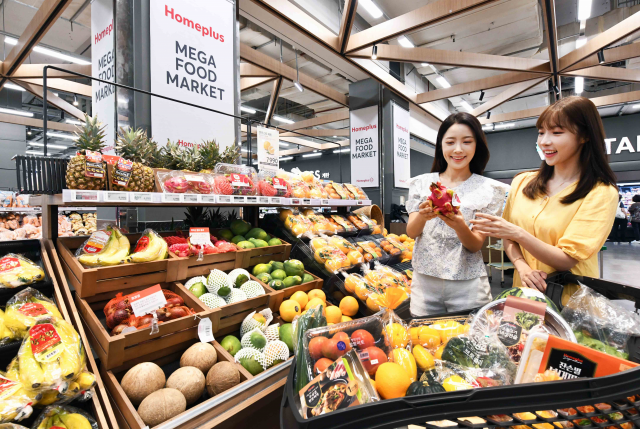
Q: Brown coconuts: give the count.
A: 5